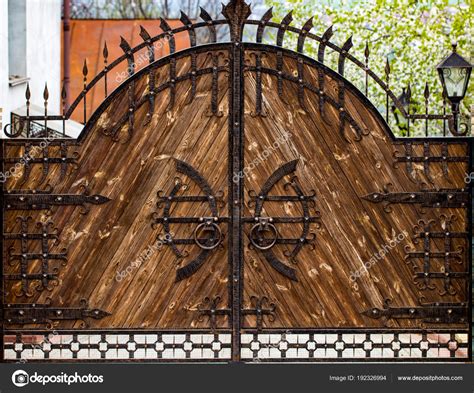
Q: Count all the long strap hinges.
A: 4